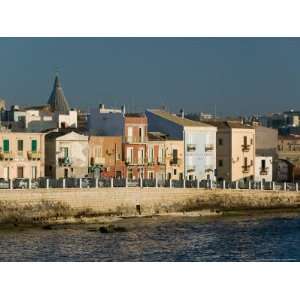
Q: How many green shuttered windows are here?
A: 2